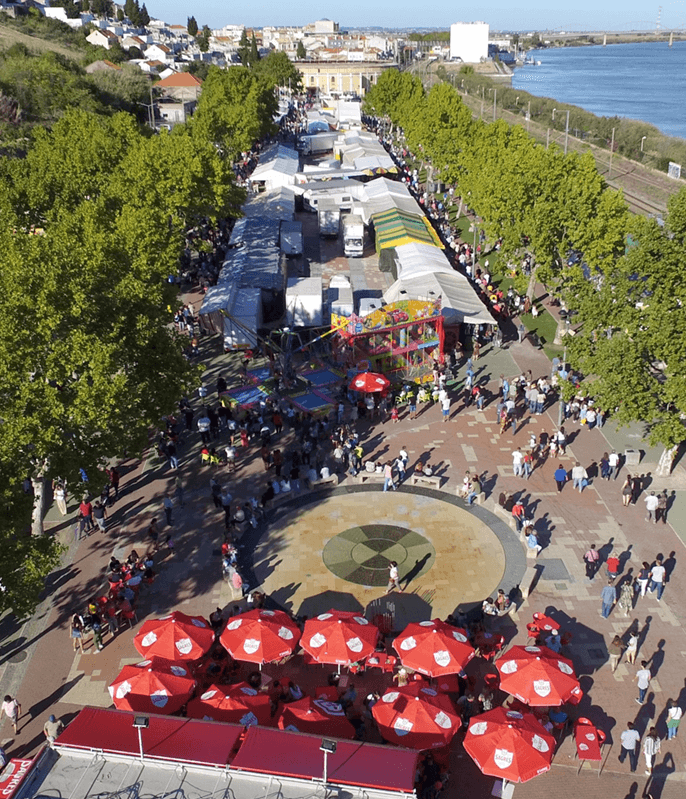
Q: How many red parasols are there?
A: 11